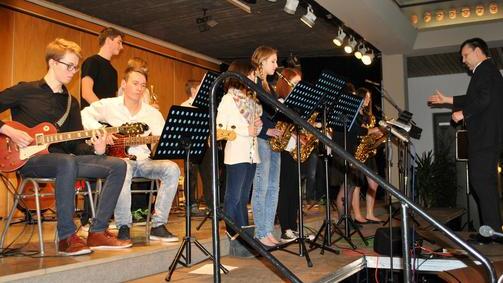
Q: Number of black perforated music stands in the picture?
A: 5